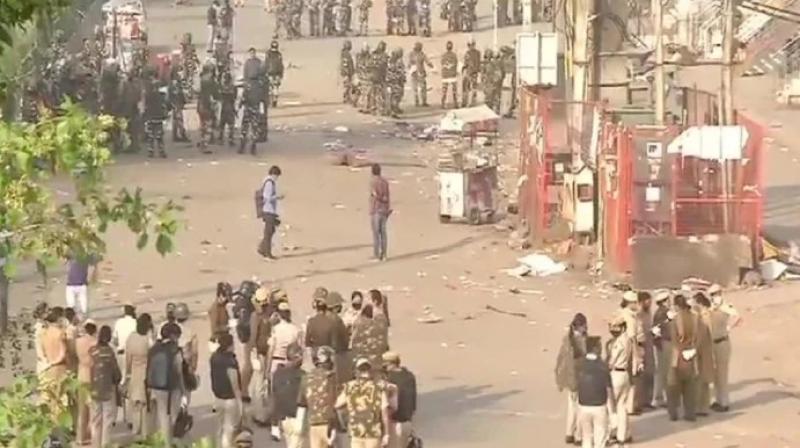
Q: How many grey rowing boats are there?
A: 0